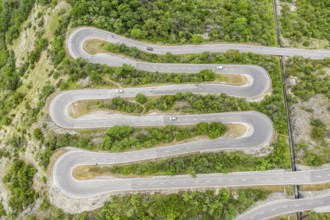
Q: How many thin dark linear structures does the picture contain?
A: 1